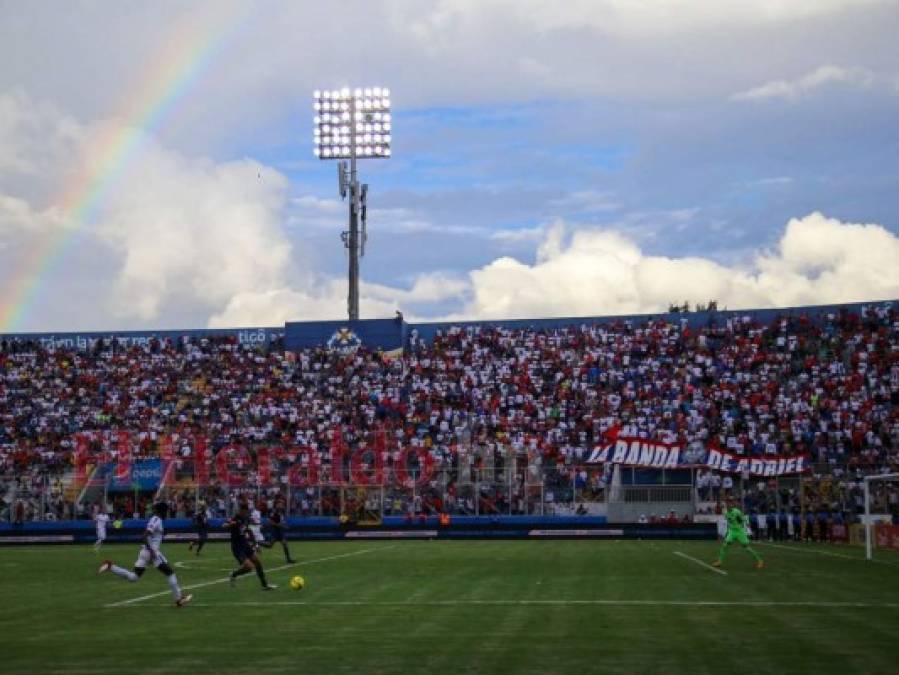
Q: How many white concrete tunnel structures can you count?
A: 1